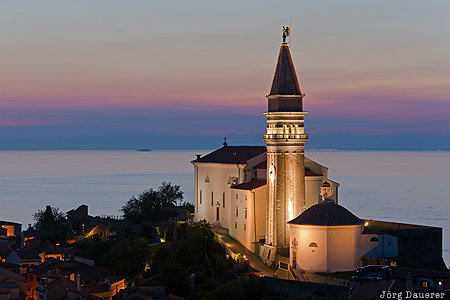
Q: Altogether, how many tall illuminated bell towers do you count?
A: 1